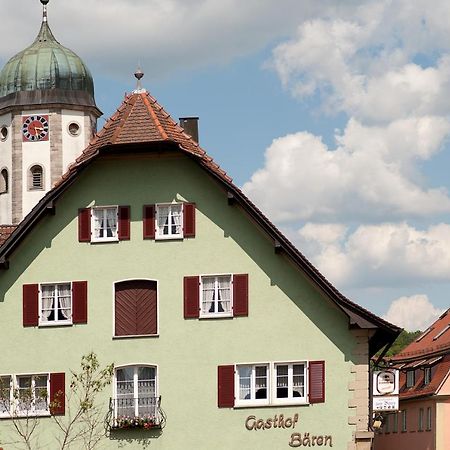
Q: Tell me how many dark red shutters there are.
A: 11